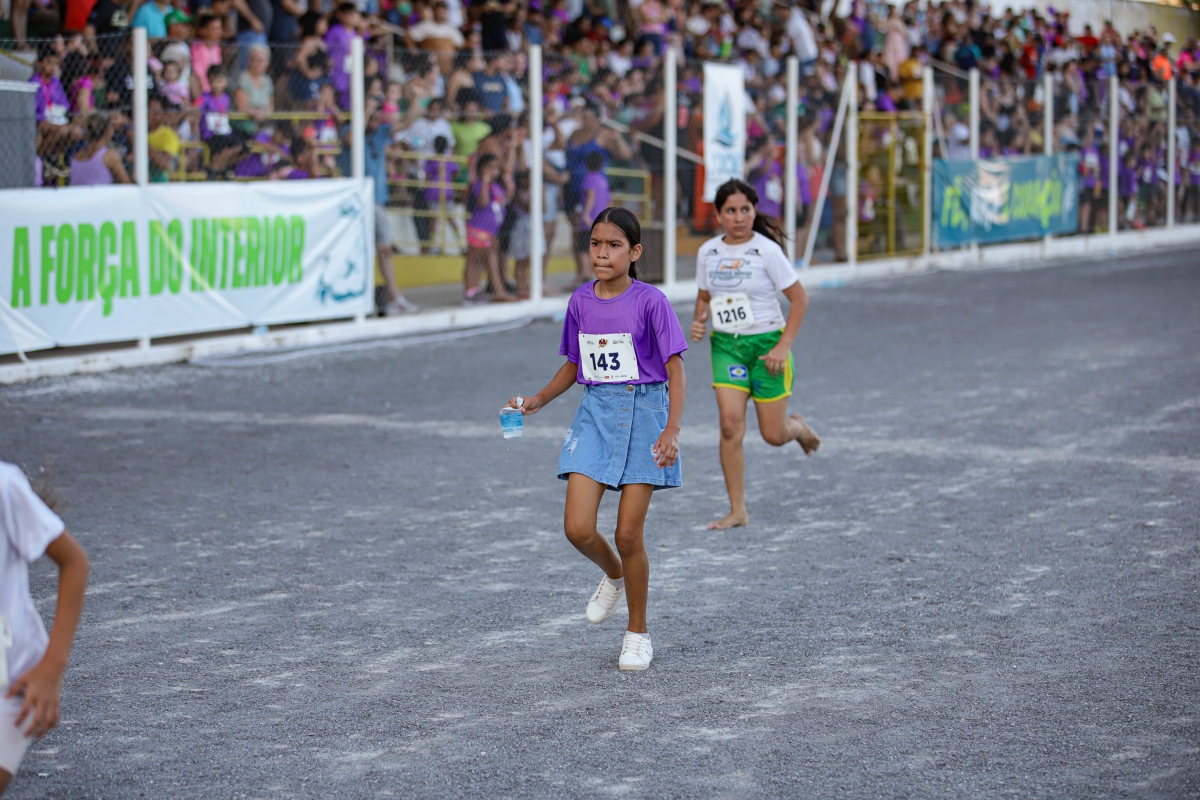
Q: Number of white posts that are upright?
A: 11